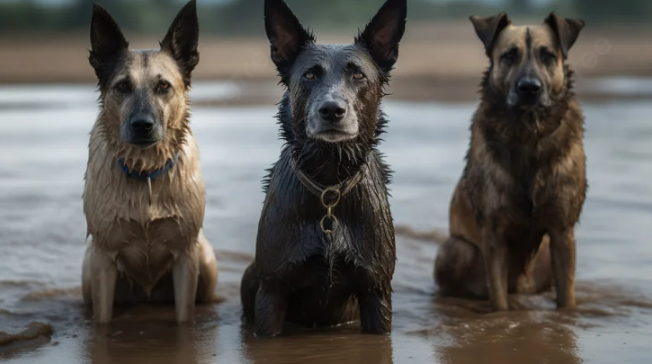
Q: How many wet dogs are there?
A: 3